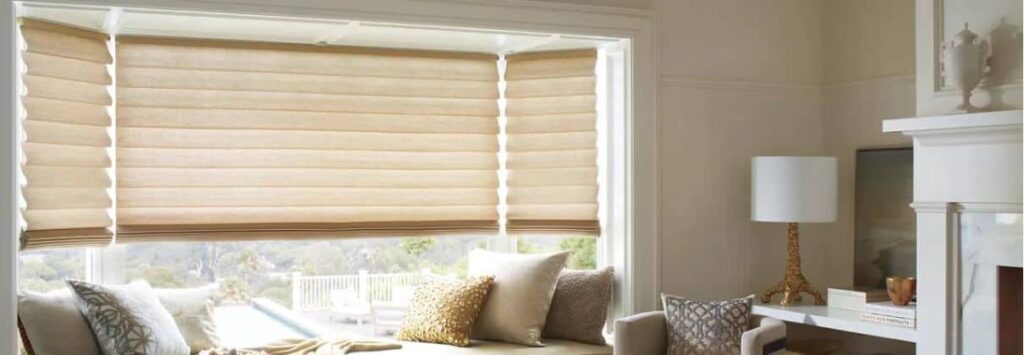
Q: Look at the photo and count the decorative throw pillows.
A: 7